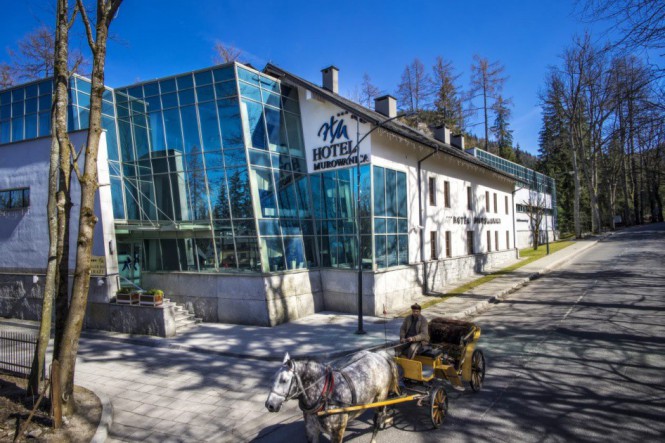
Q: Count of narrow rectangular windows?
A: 12